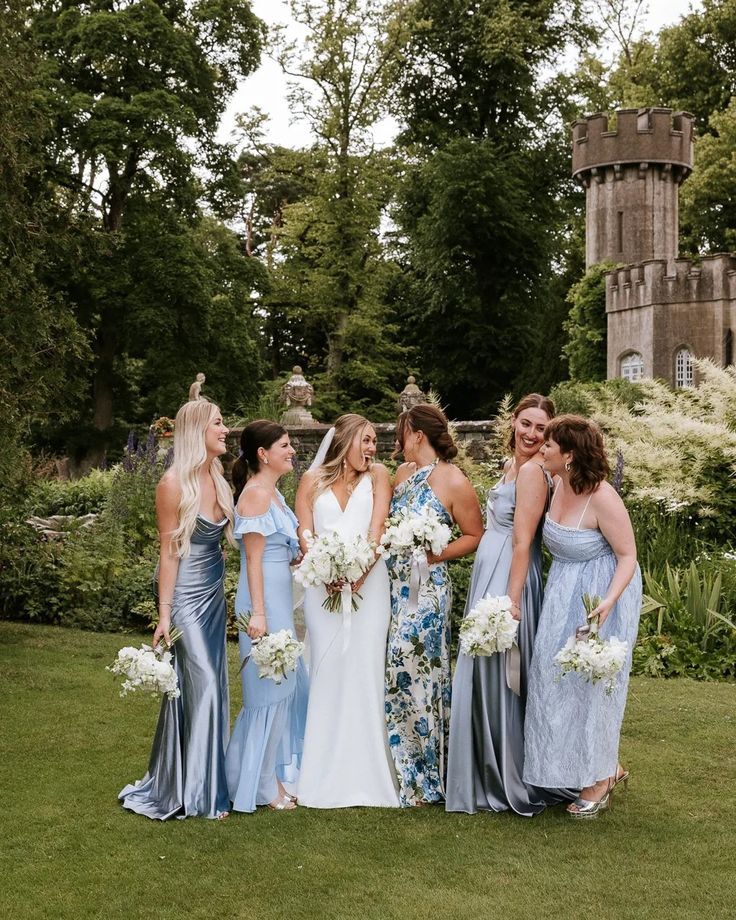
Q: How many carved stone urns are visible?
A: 2